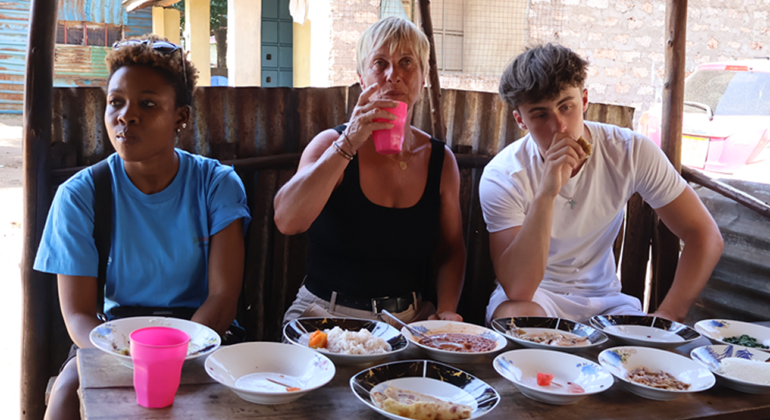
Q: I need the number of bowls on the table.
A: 11